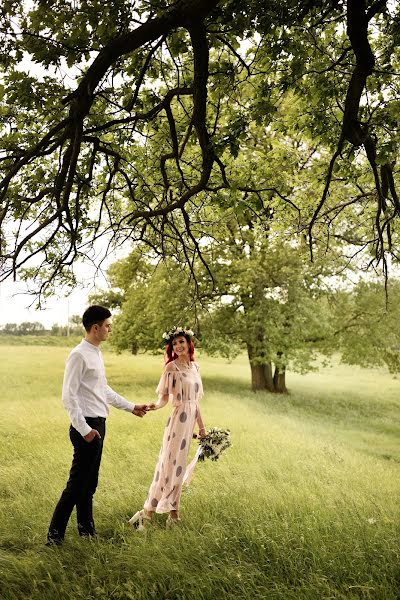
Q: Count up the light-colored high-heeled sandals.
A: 2